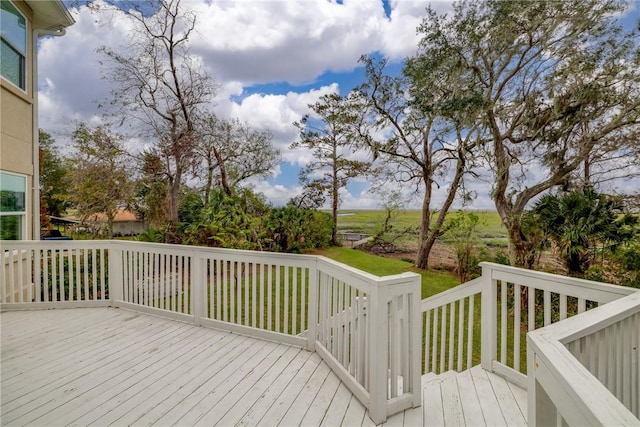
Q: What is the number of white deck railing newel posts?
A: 7